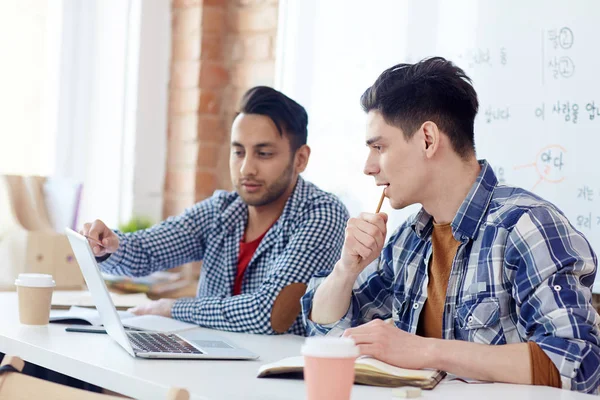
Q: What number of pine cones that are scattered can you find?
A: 0